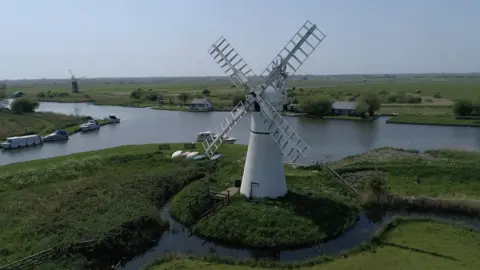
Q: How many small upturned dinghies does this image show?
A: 5